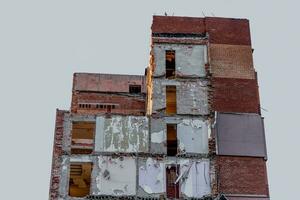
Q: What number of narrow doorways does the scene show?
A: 4